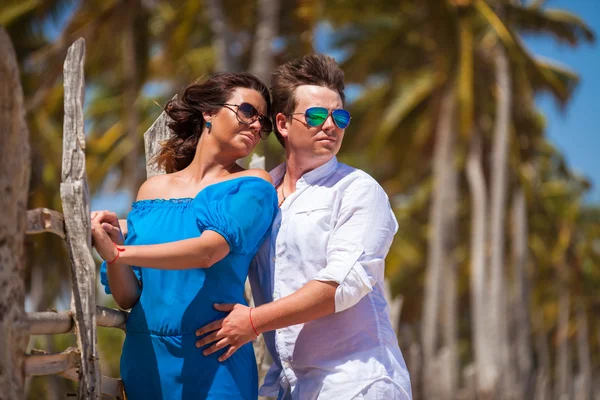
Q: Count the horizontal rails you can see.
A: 3